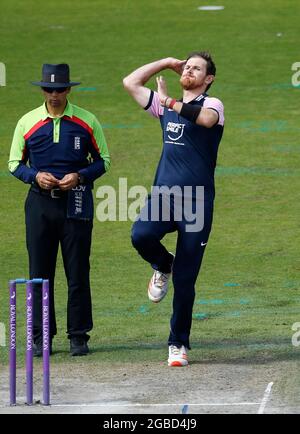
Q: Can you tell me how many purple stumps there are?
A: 3